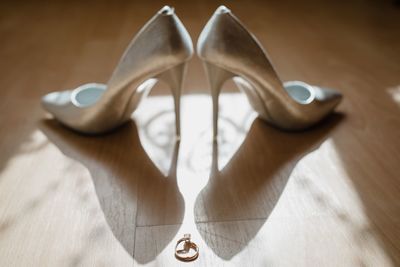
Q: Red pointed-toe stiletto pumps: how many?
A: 0